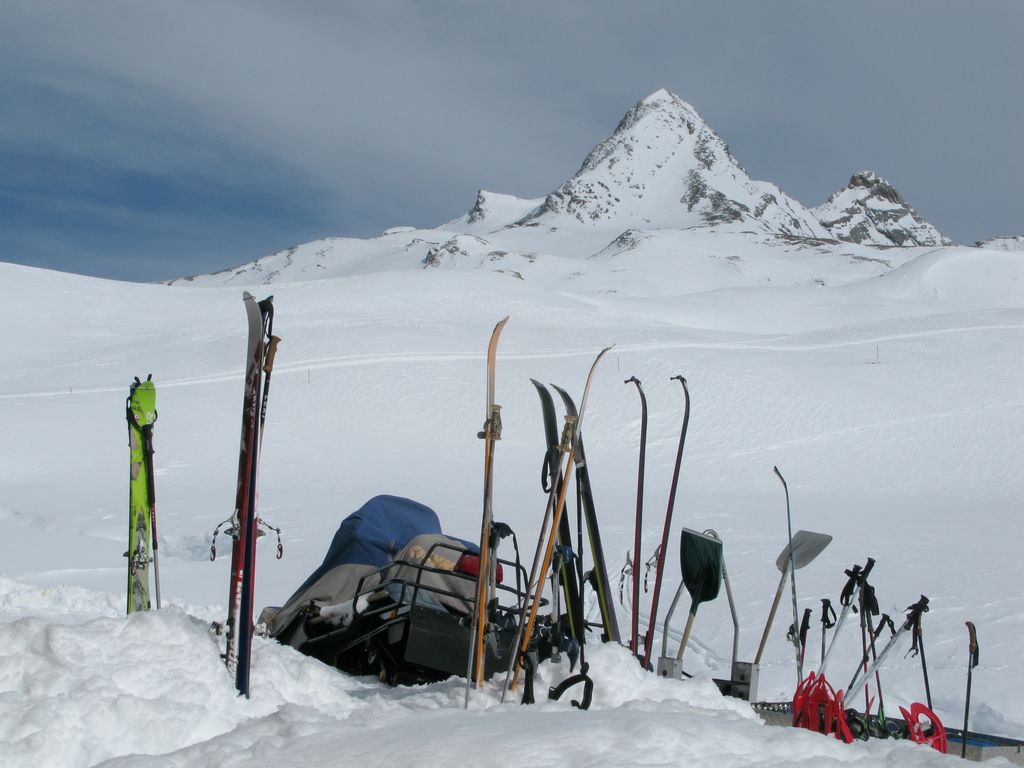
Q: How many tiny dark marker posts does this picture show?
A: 4